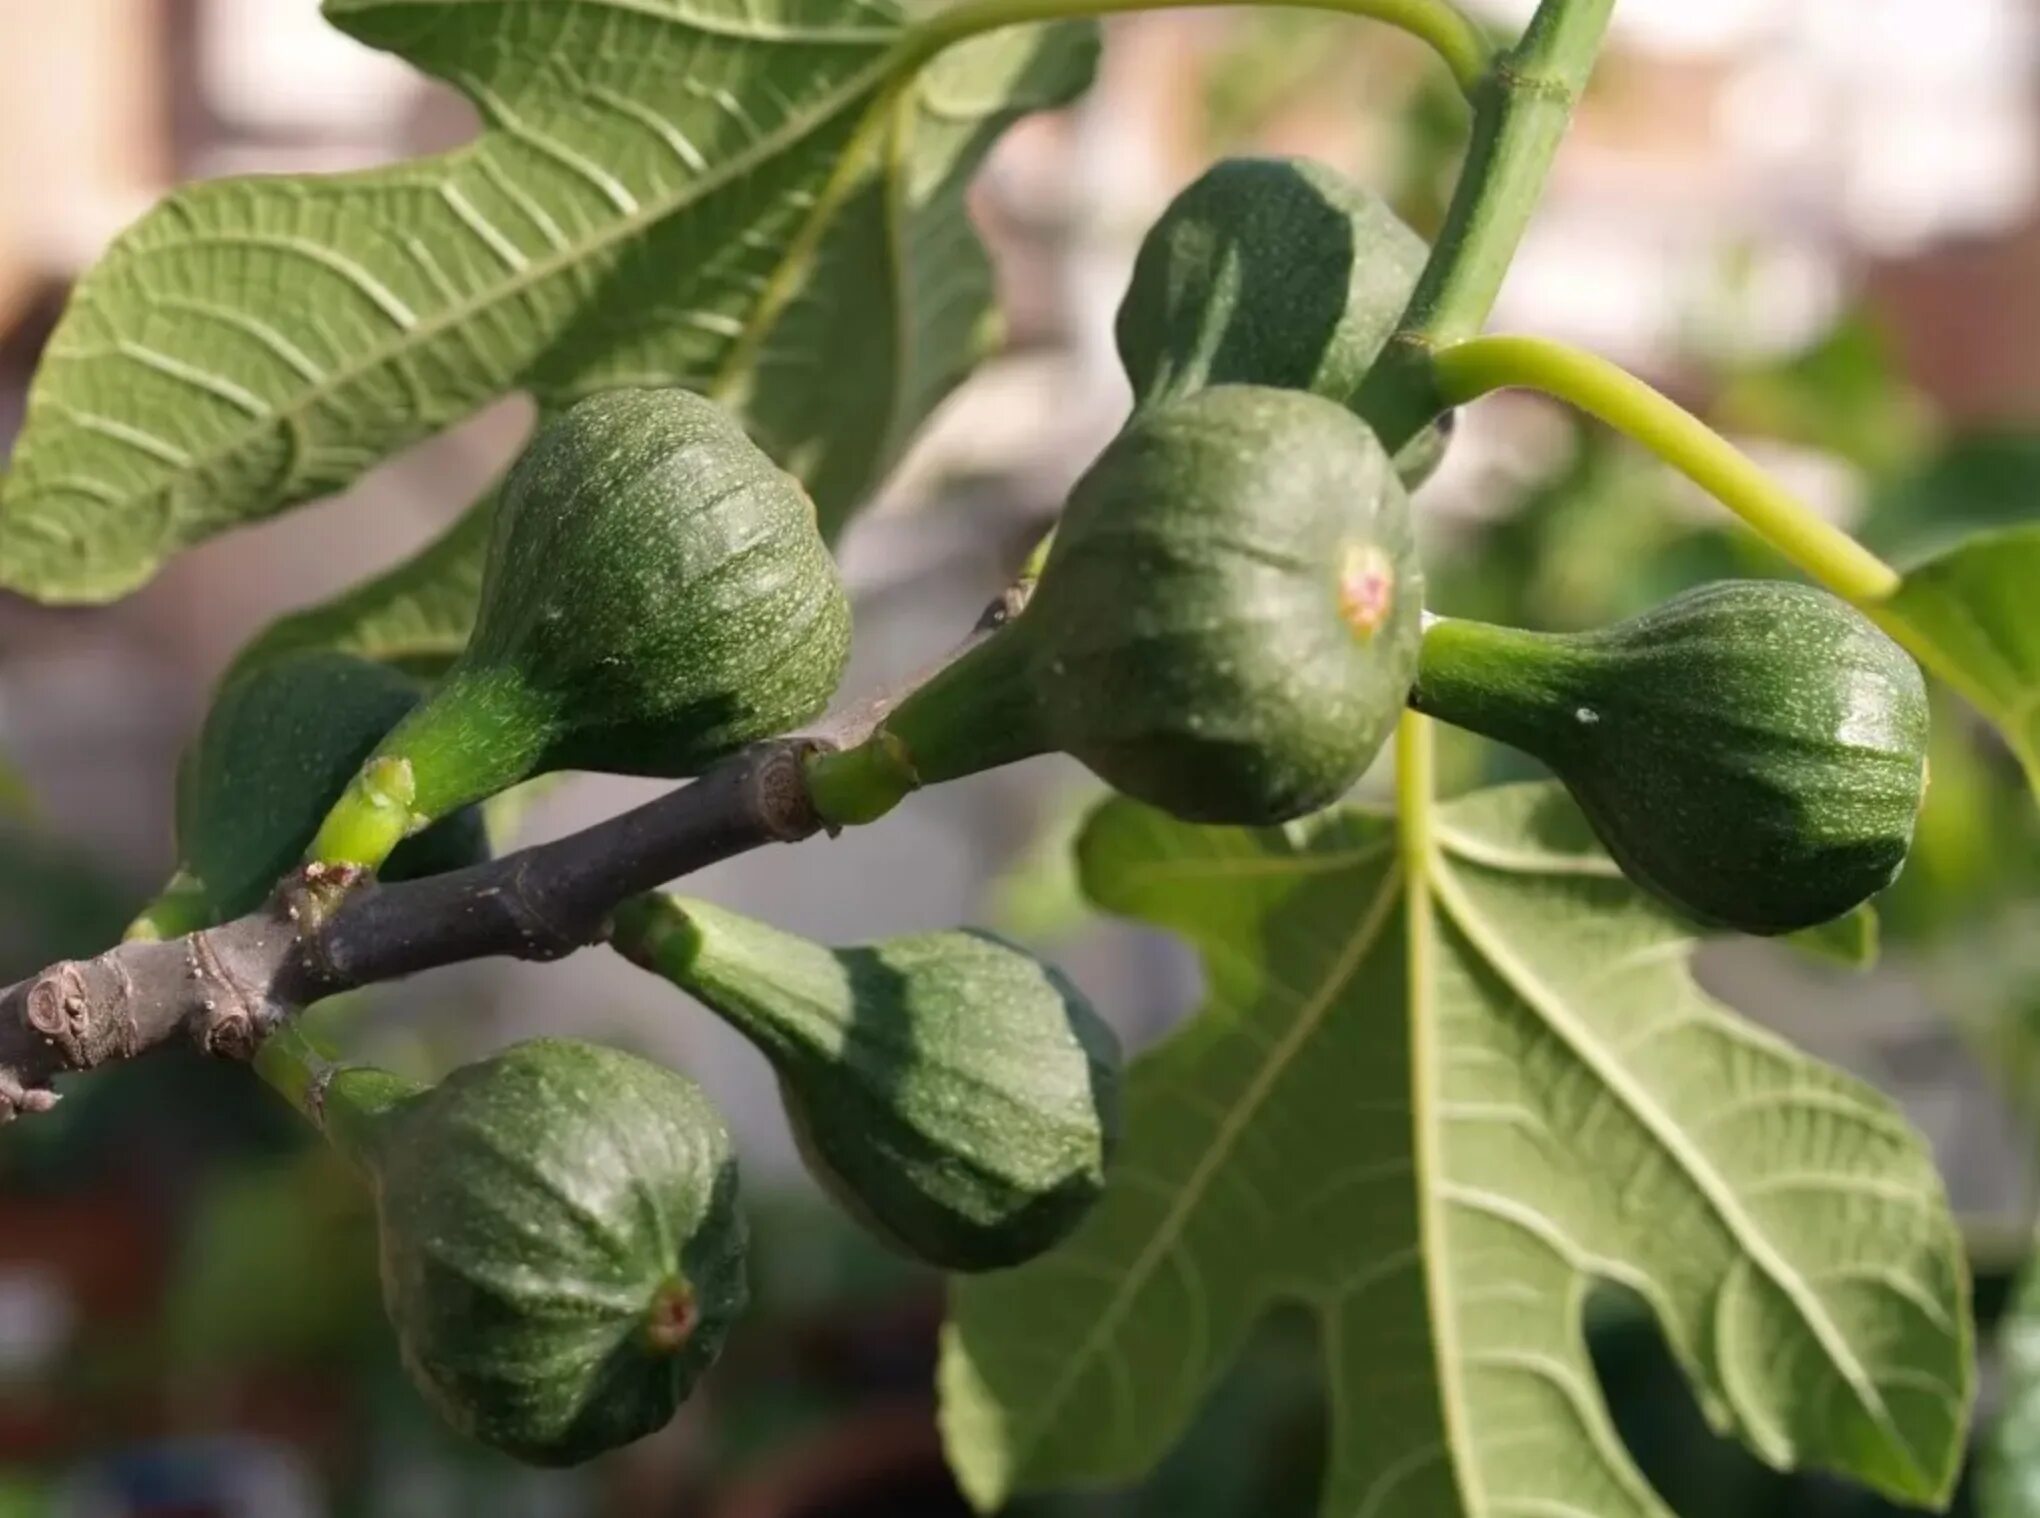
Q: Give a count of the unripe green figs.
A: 7